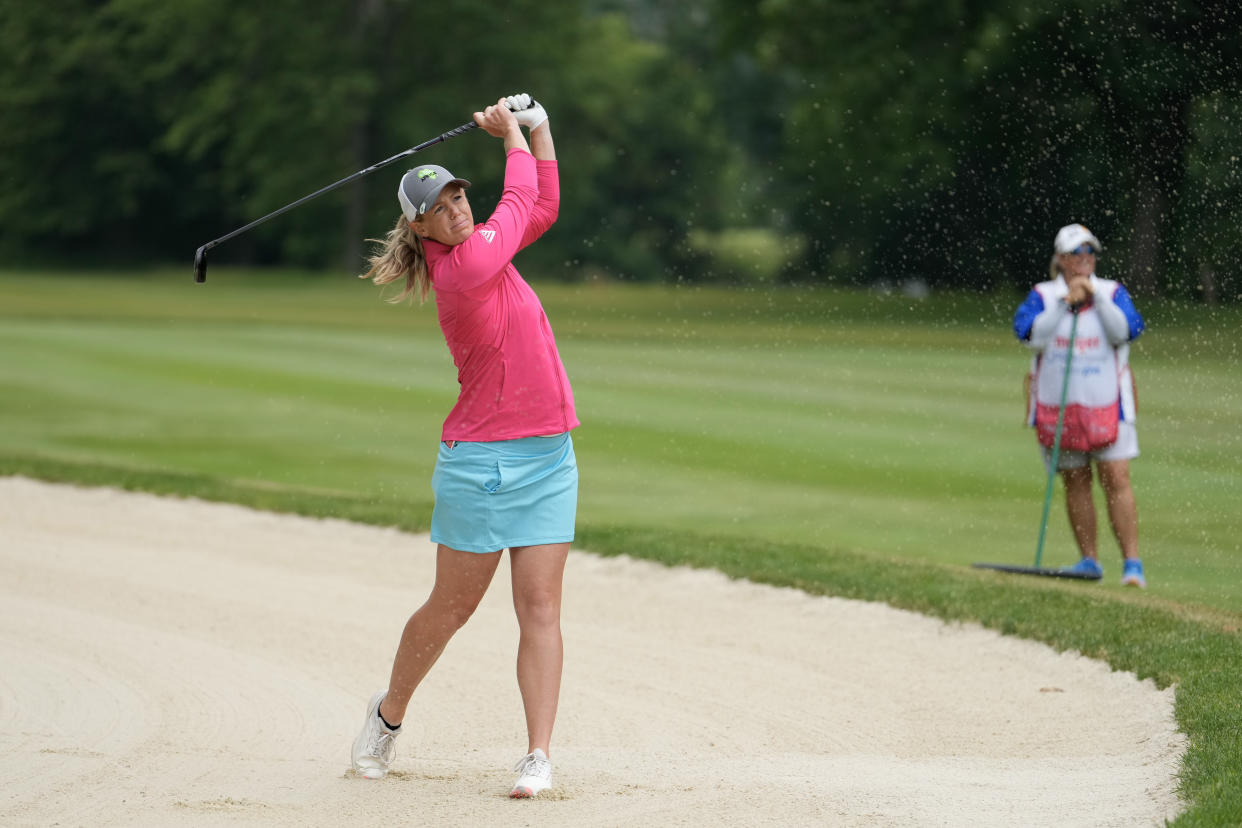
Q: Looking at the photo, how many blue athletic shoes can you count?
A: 2